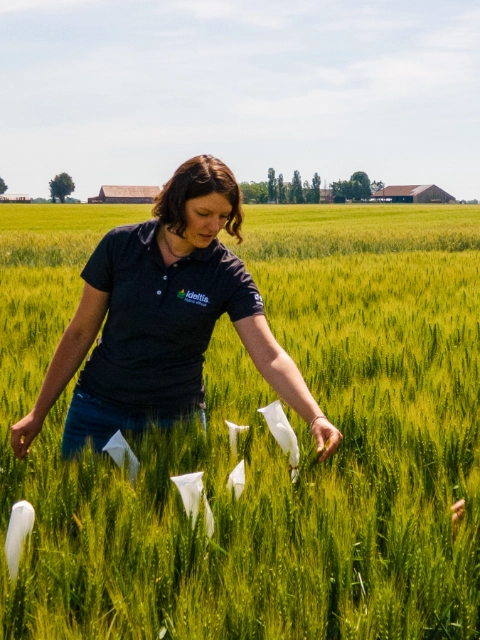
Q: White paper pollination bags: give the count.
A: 6